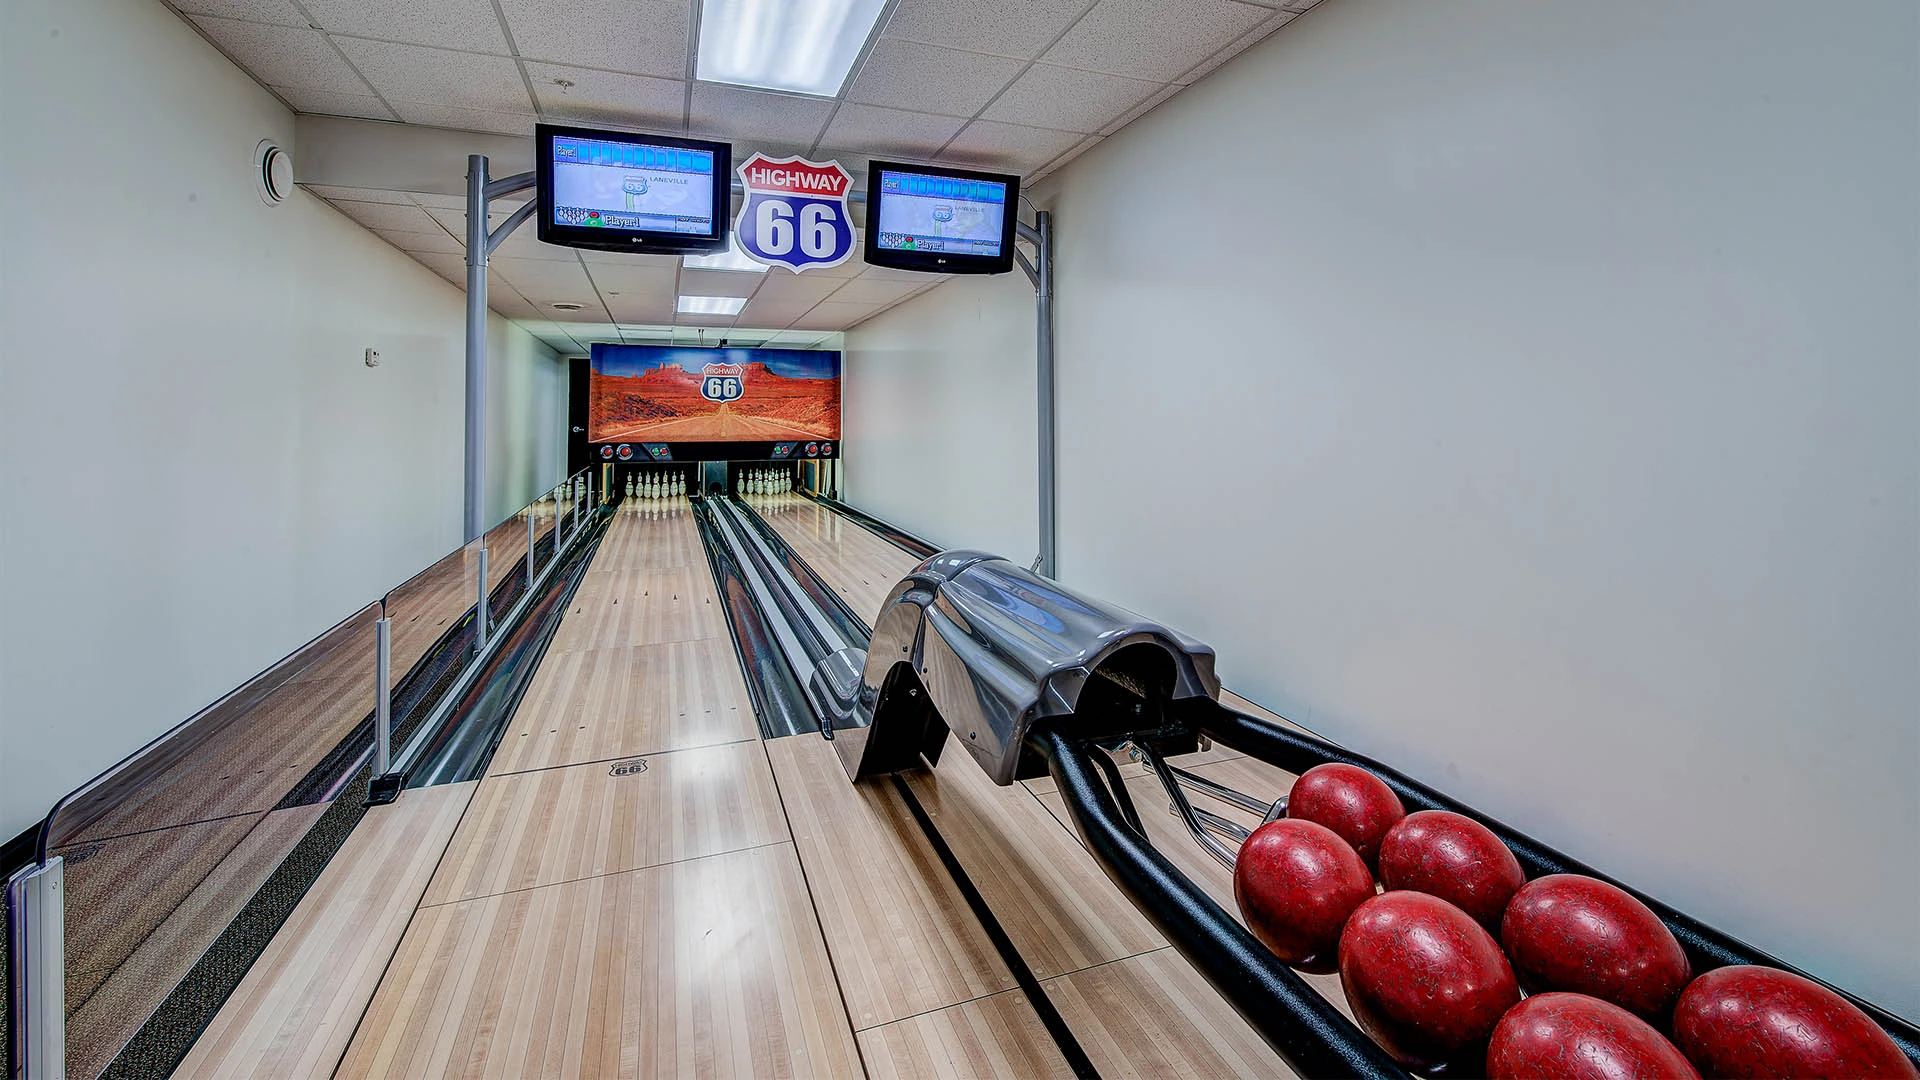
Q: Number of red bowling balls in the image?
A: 7